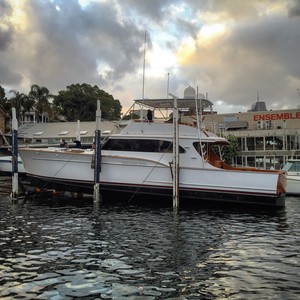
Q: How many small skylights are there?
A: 4